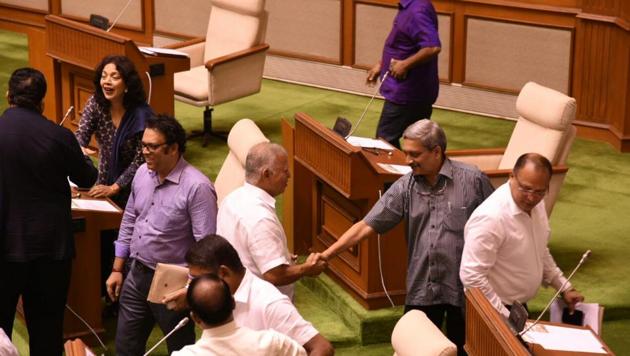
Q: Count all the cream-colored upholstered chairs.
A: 4